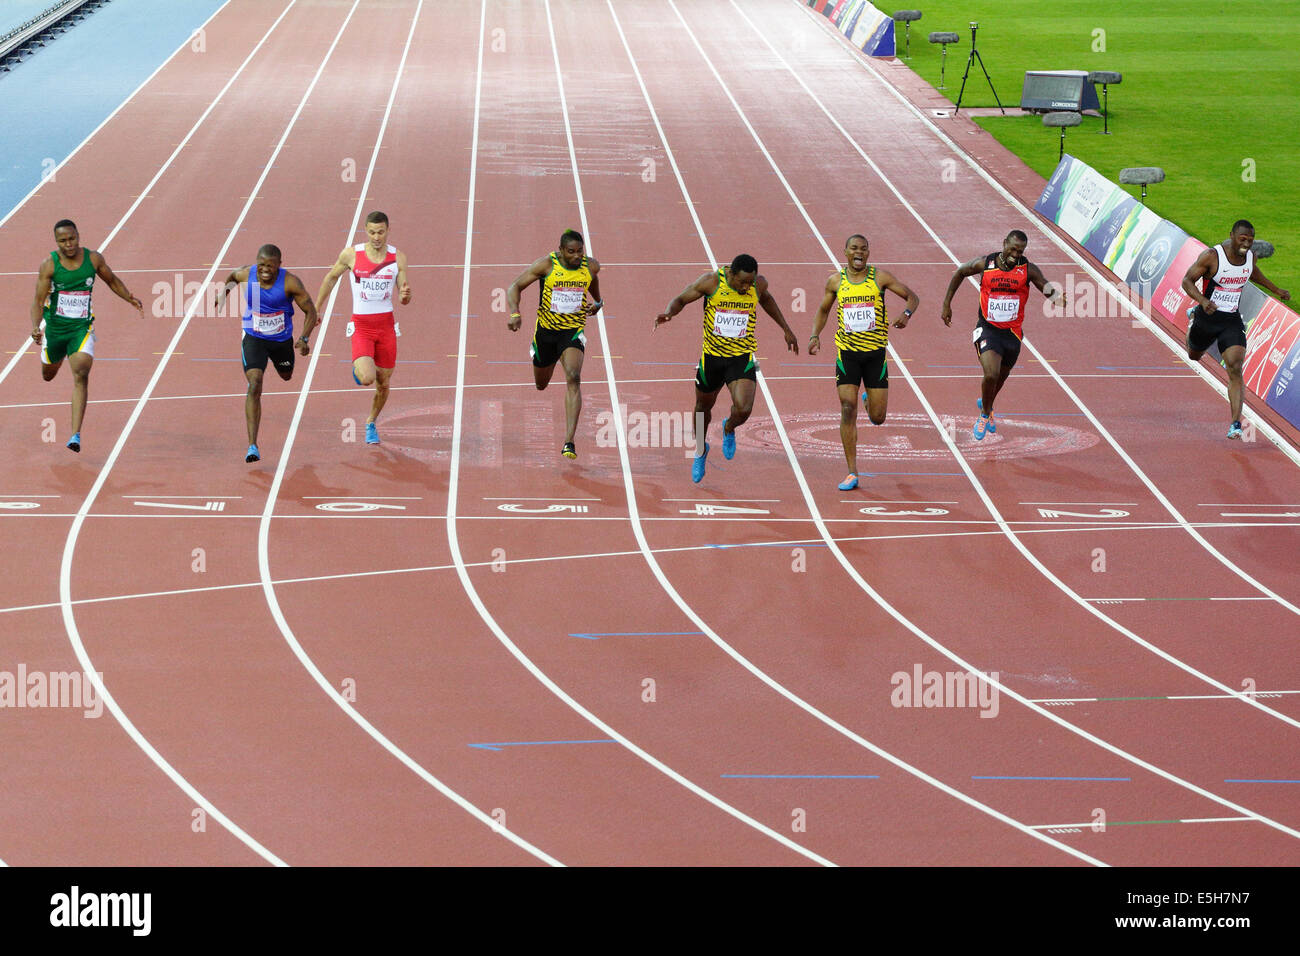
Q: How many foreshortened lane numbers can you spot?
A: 8